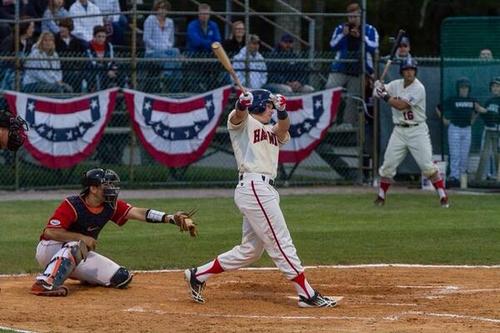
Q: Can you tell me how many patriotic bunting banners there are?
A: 3